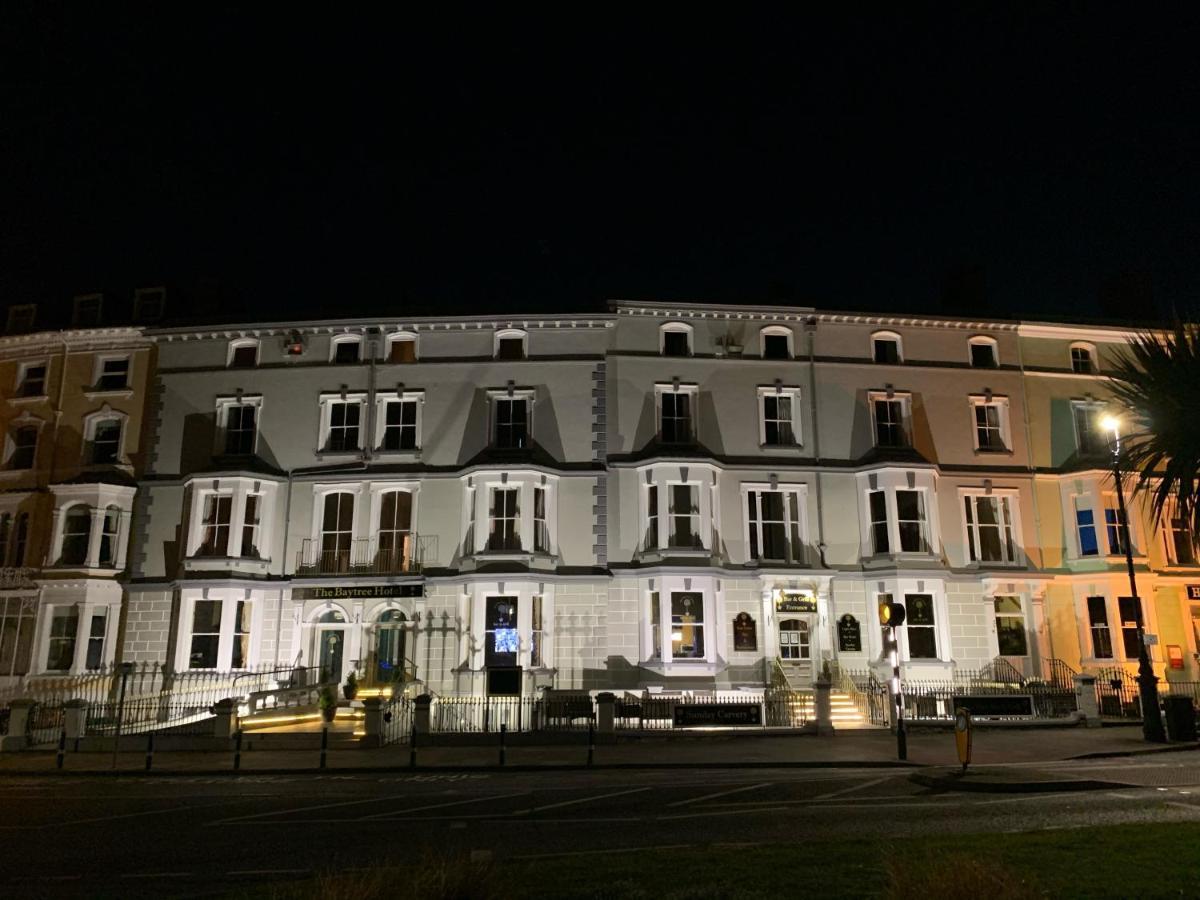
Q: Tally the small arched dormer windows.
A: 9